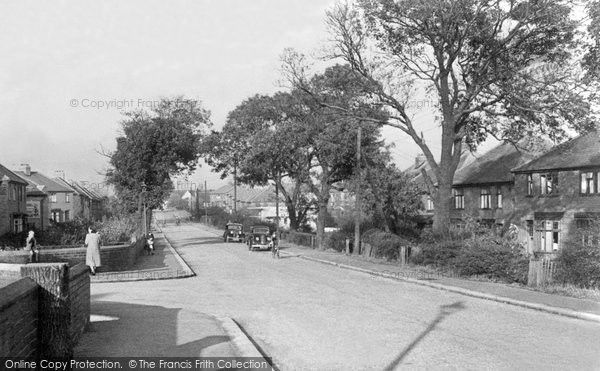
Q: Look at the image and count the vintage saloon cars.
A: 2